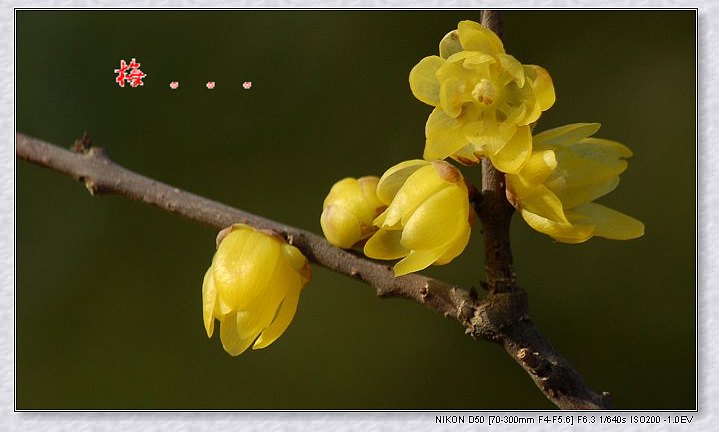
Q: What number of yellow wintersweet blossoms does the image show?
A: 5